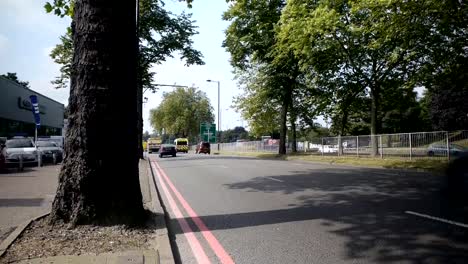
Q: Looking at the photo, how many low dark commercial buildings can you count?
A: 1